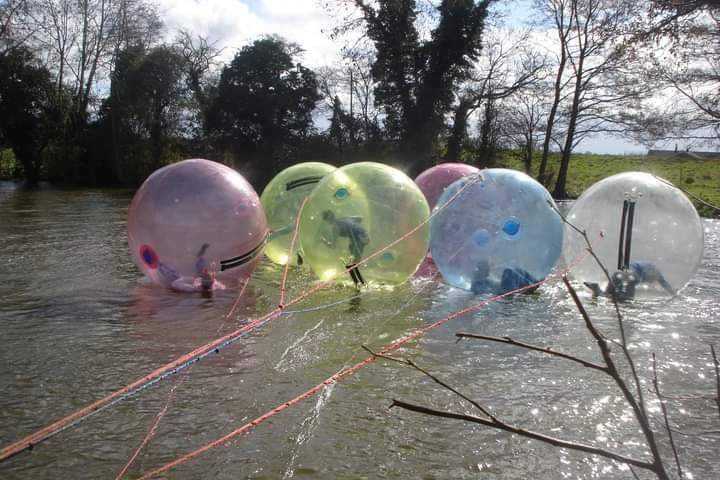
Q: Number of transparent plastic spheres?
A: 6